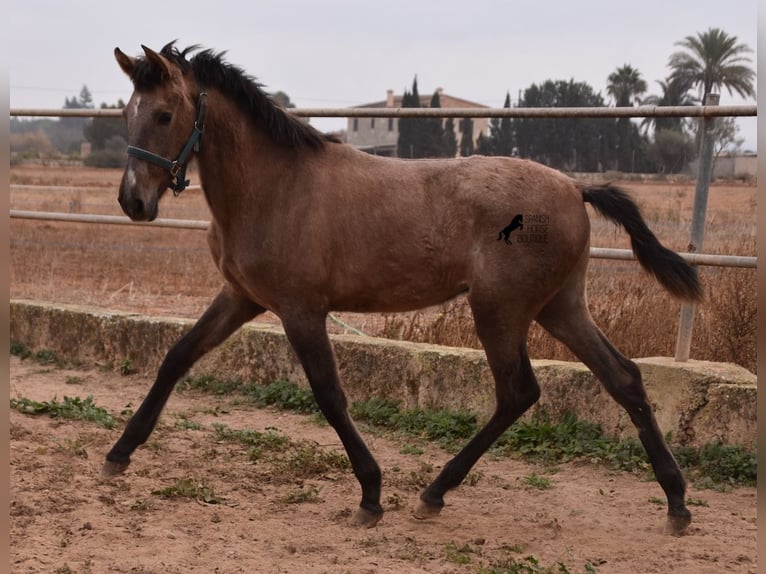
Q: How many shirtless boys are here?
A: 0